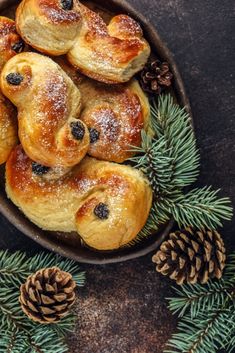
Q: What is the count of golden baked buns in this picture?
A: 5